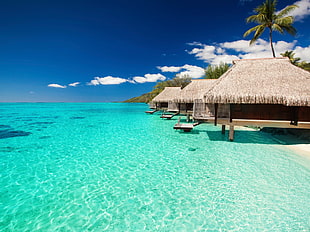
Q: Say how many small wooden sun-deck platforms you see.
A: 3